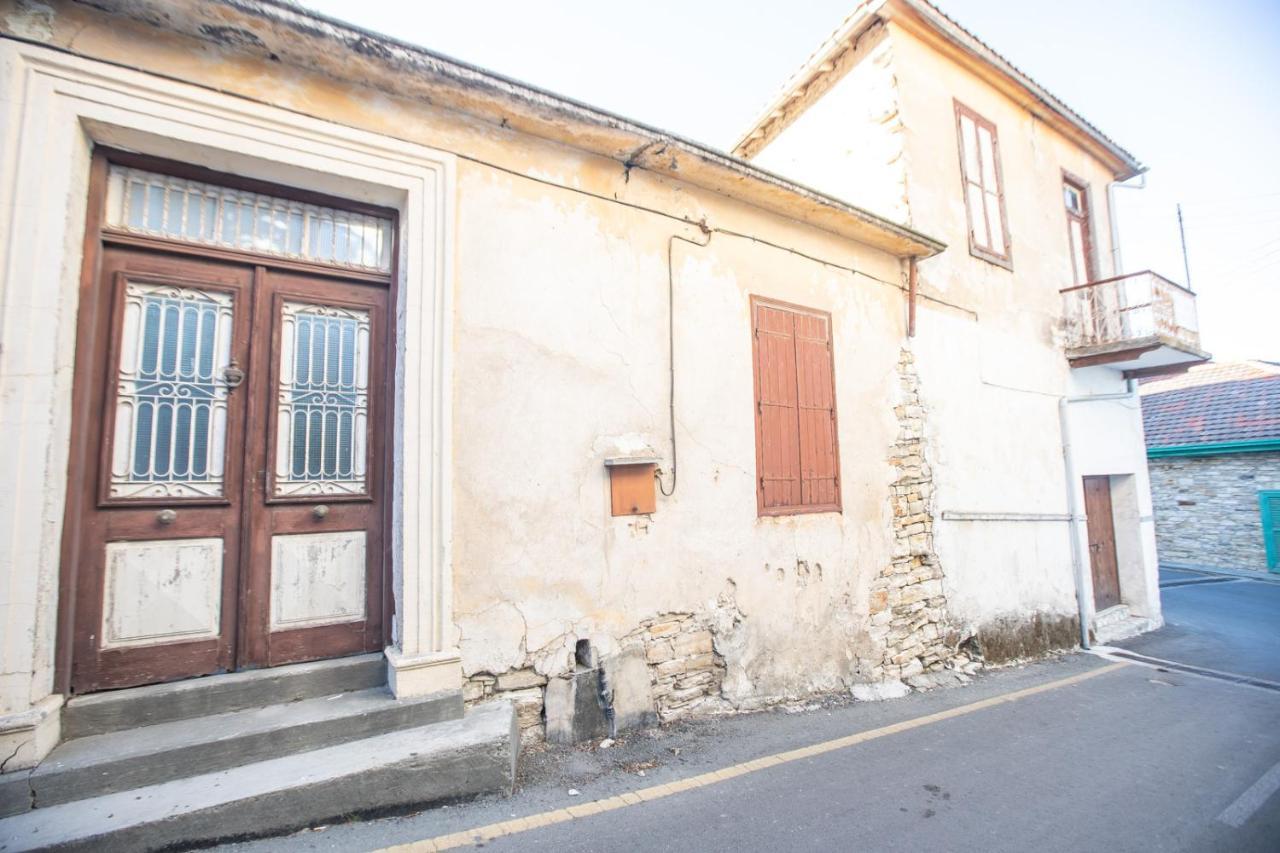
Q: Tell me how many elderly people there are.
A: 0